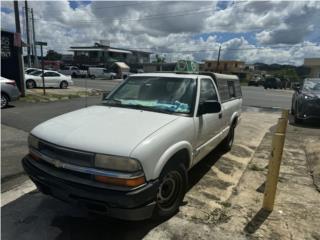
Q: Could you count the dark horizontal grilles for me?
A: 2